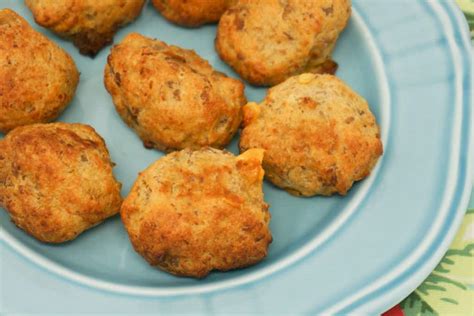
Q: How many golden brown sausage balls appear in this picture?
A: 8